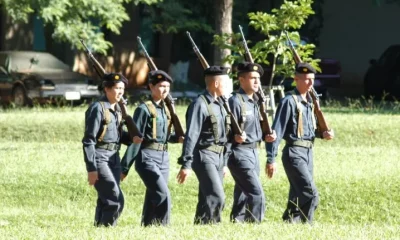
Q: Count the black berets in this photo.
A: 5